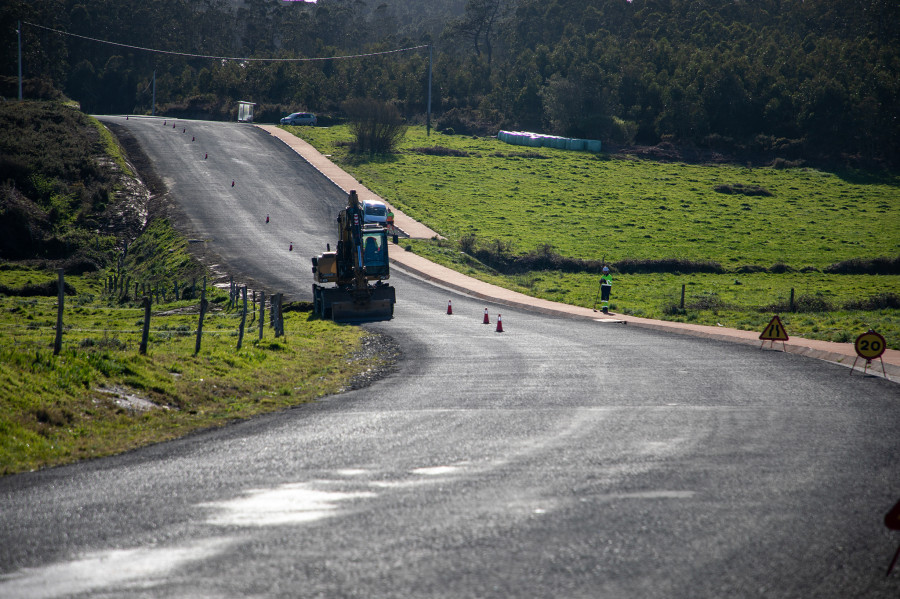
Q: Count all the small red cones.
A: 12